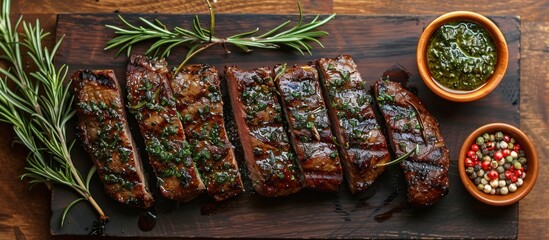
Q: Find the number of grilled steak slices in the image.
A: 7